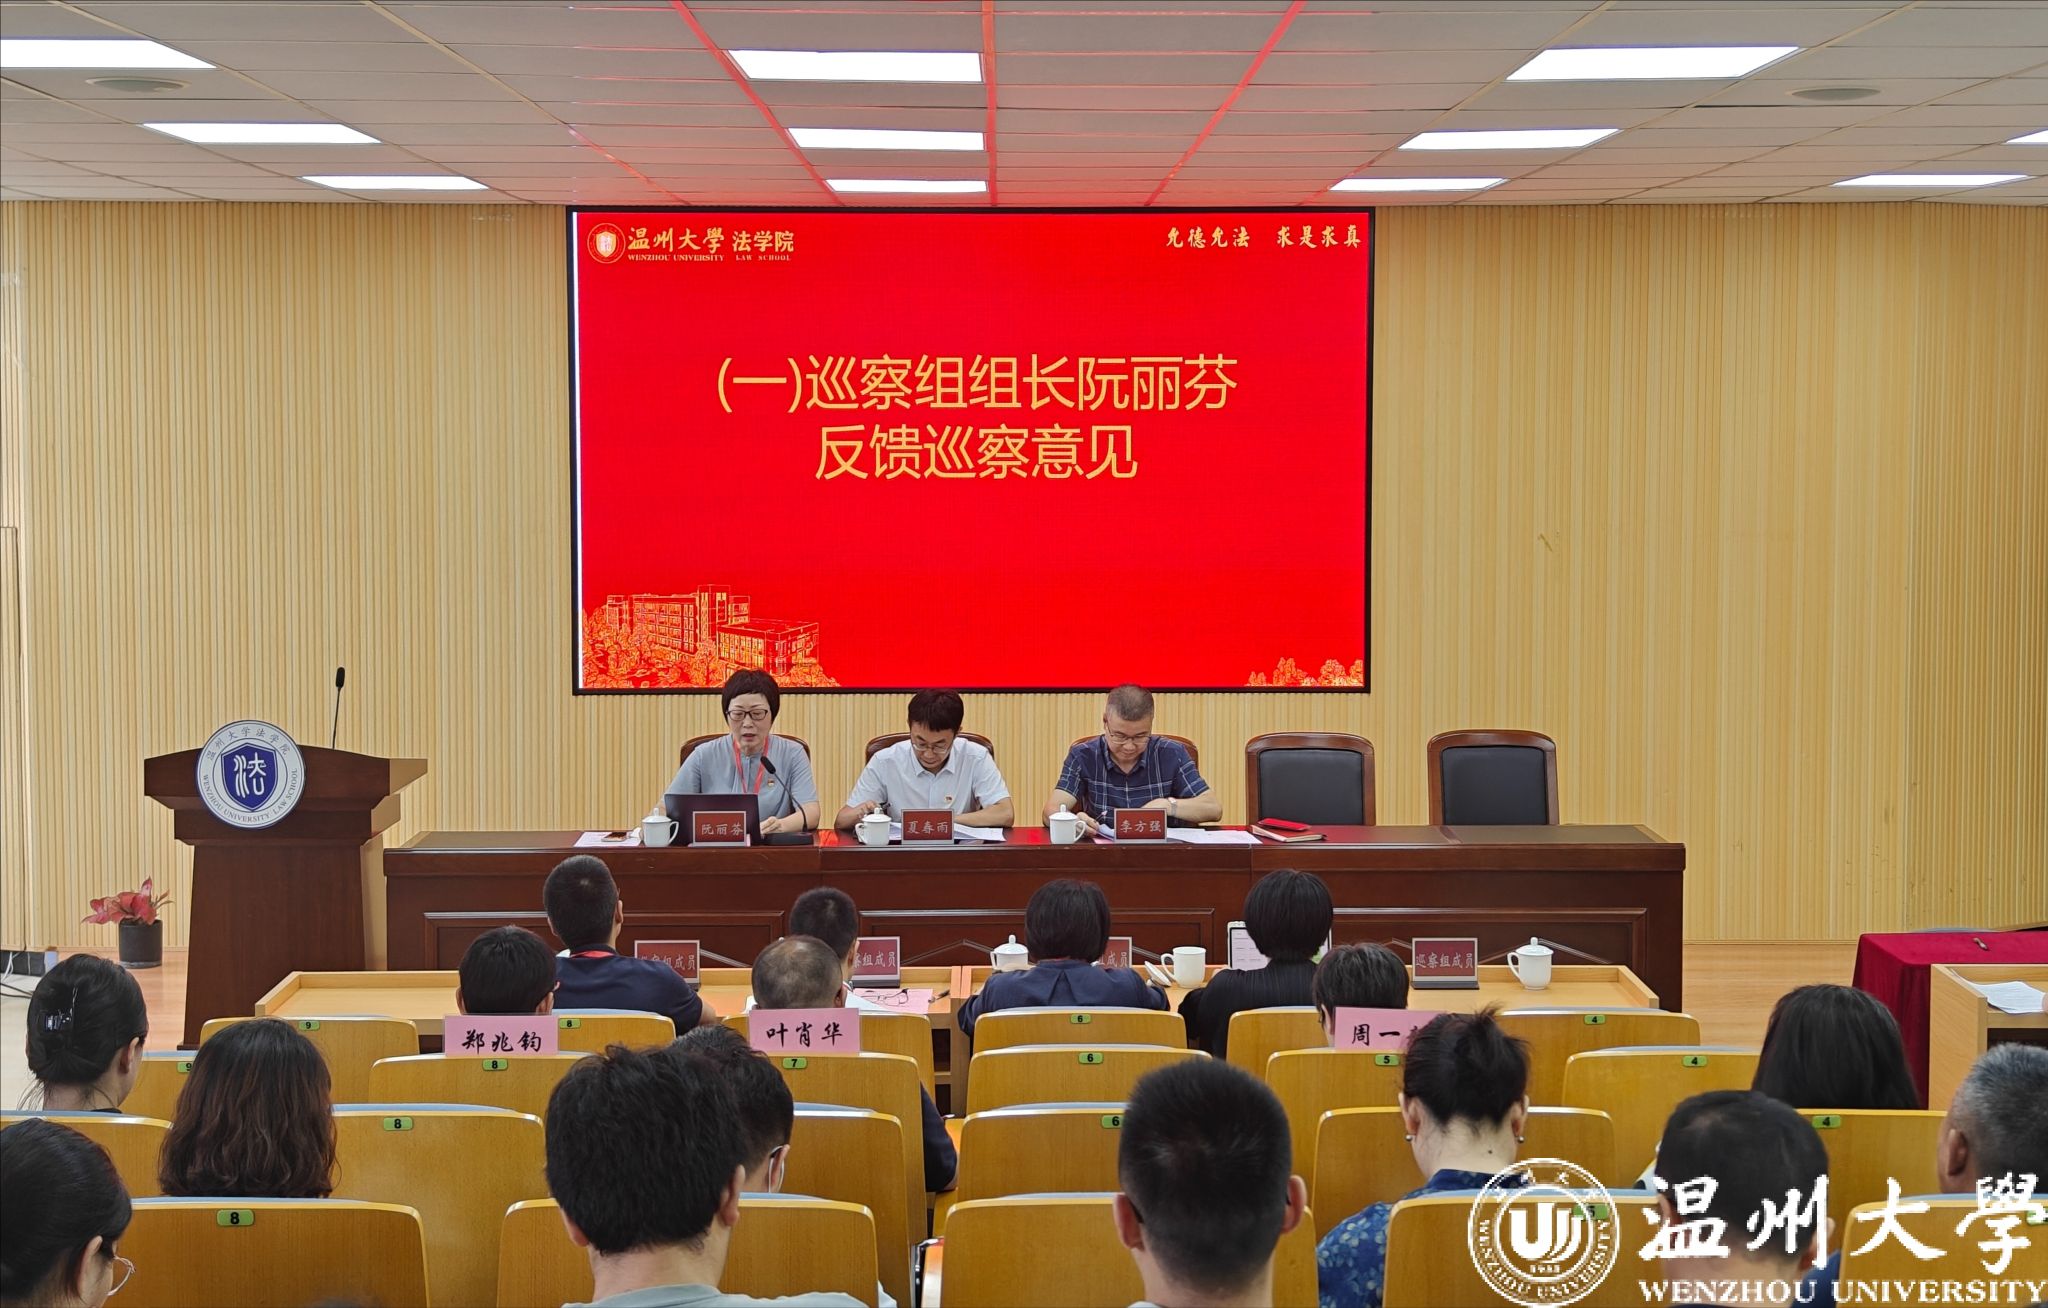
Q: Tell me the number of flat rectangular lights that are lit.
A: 11